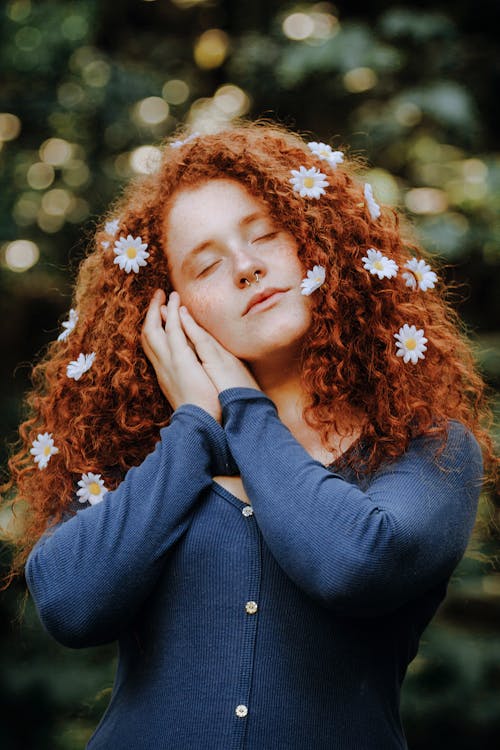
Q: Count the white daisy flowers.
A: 14